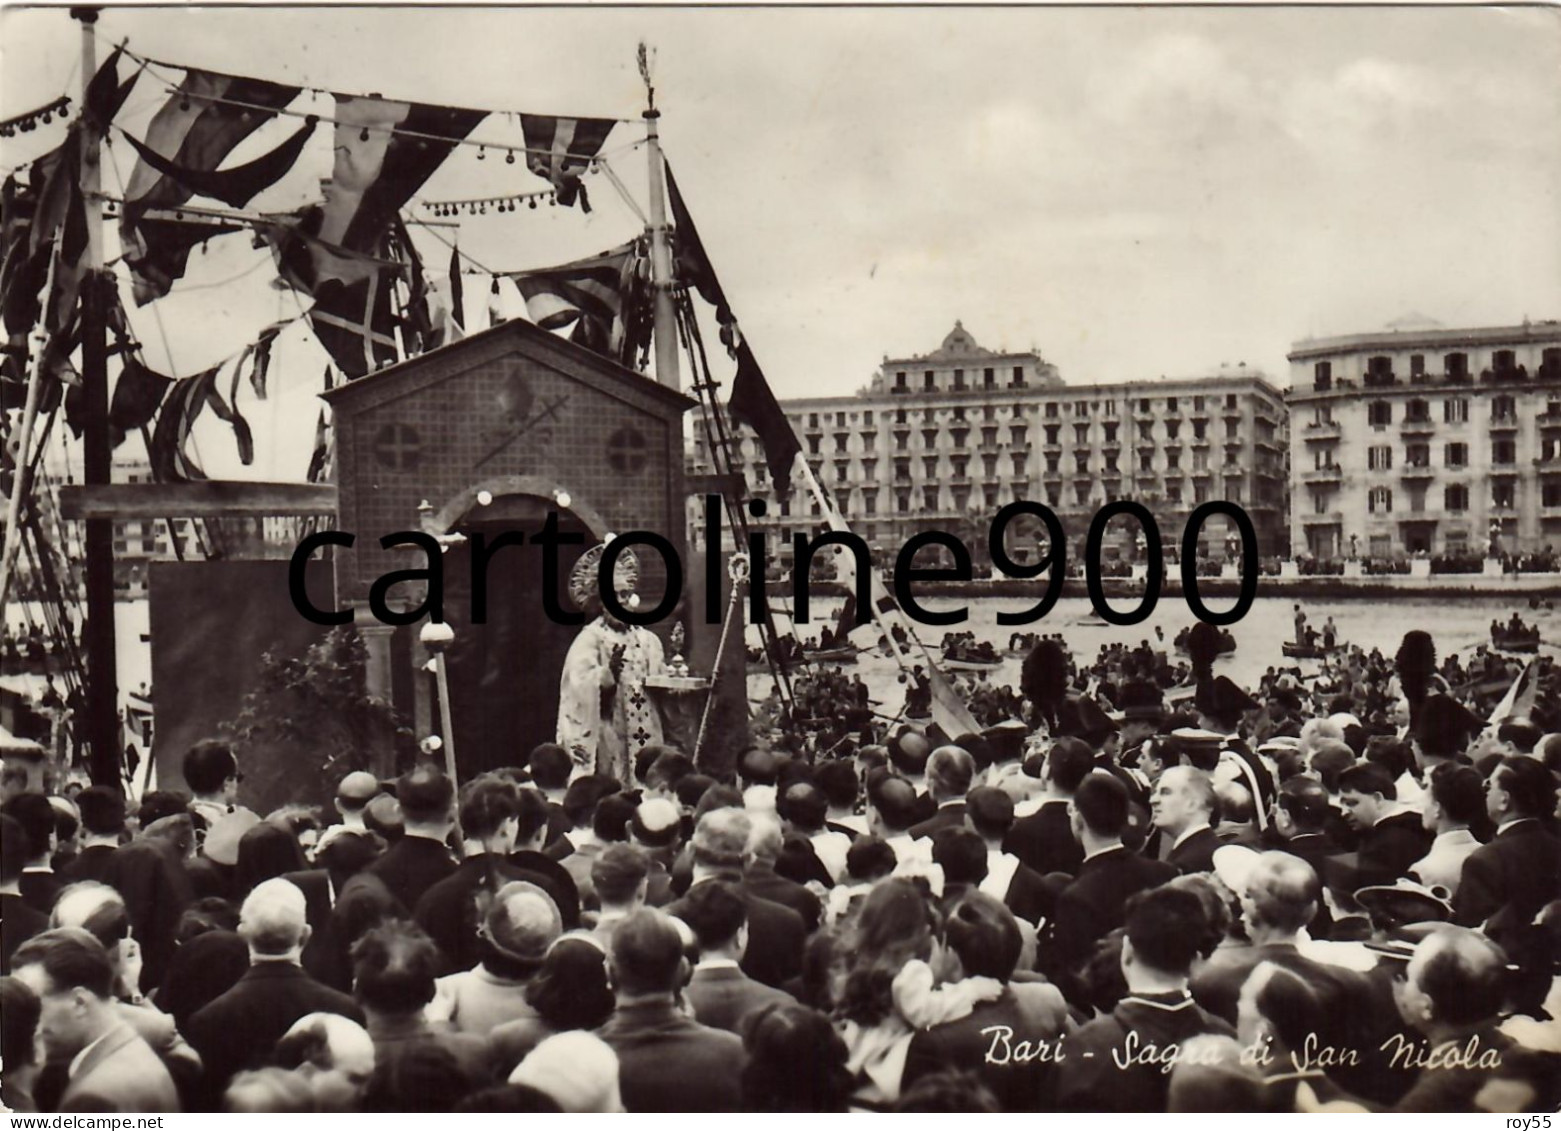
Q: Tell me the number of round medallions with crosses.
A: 2